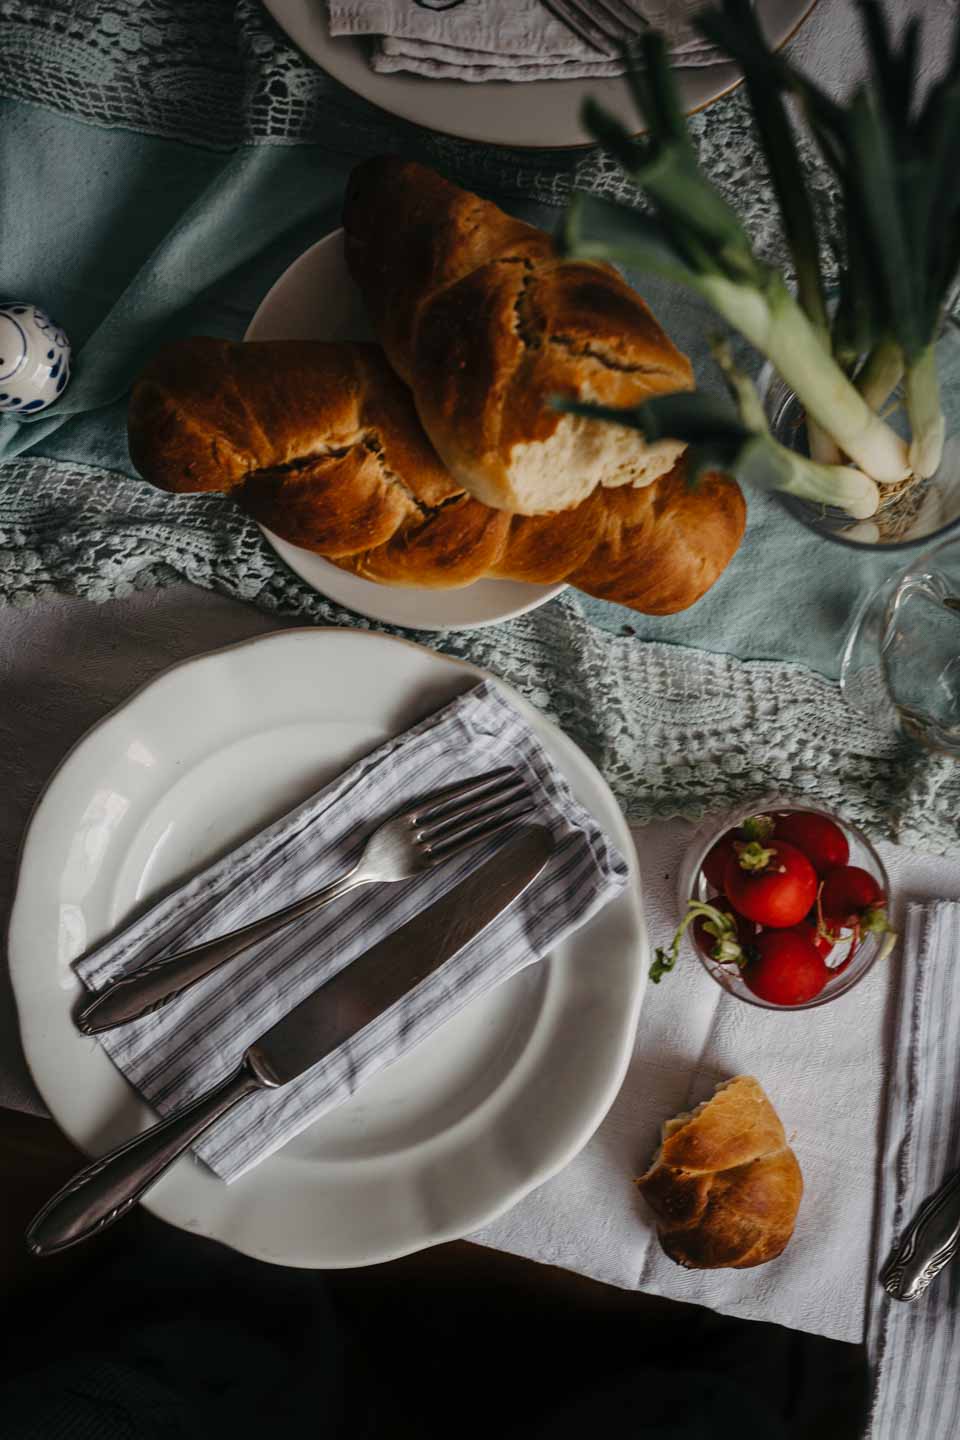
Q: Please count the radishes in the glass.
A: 6